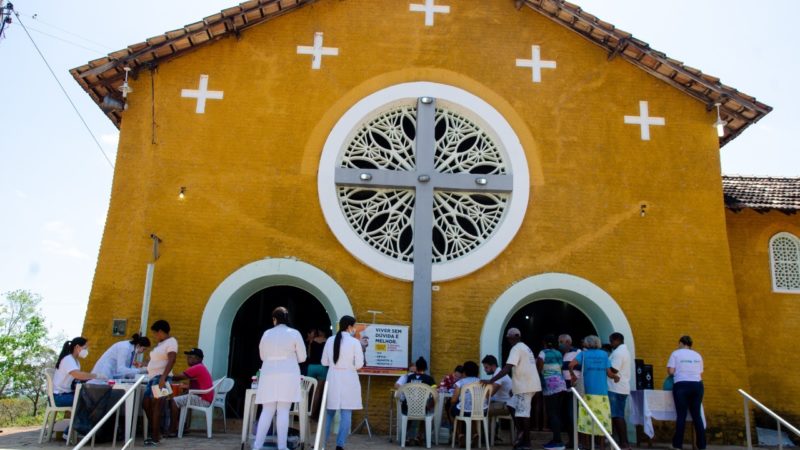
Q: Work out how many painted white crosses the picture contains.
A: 5